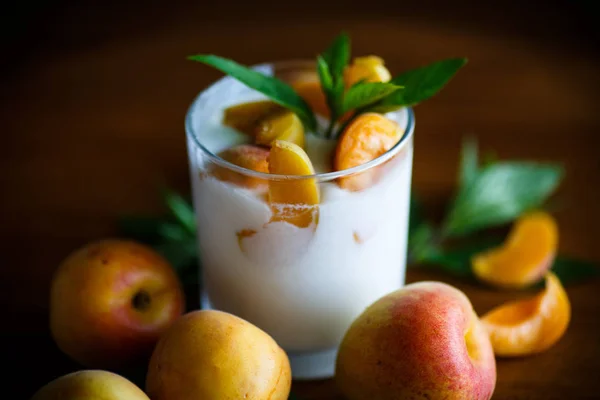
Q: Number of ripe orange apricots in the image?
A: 4